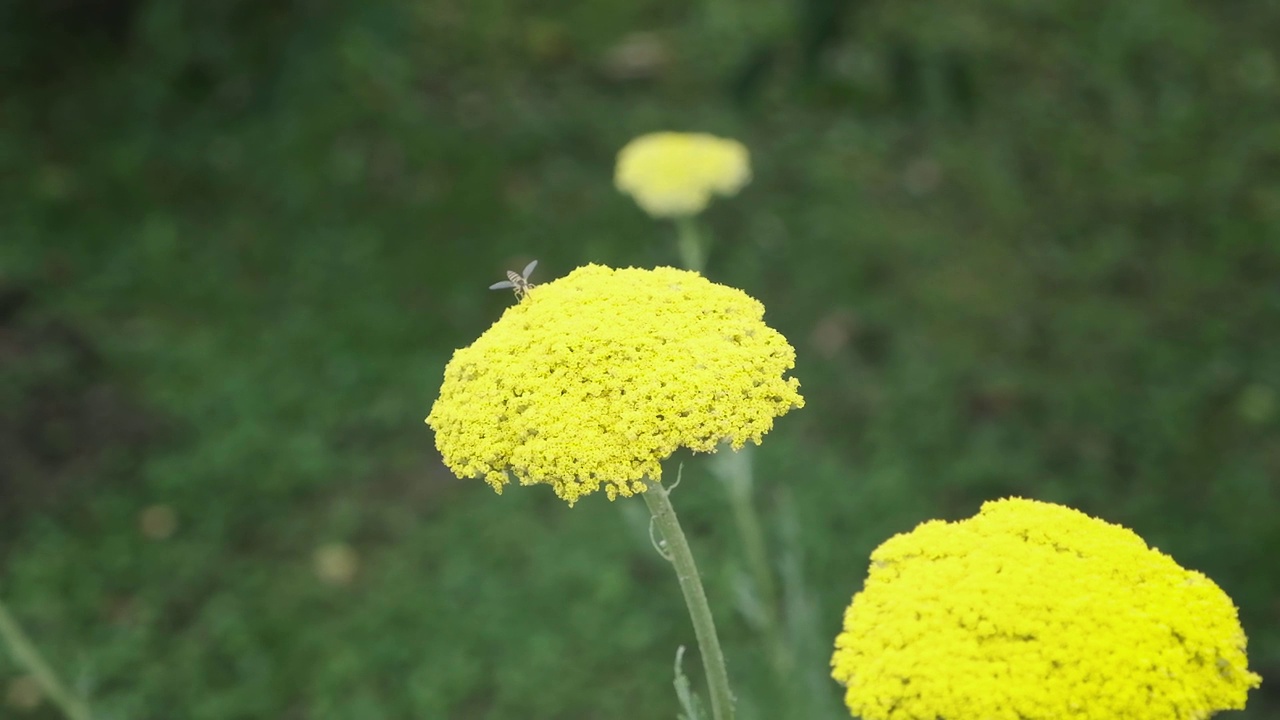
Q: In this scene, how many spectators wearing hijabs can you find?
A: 0